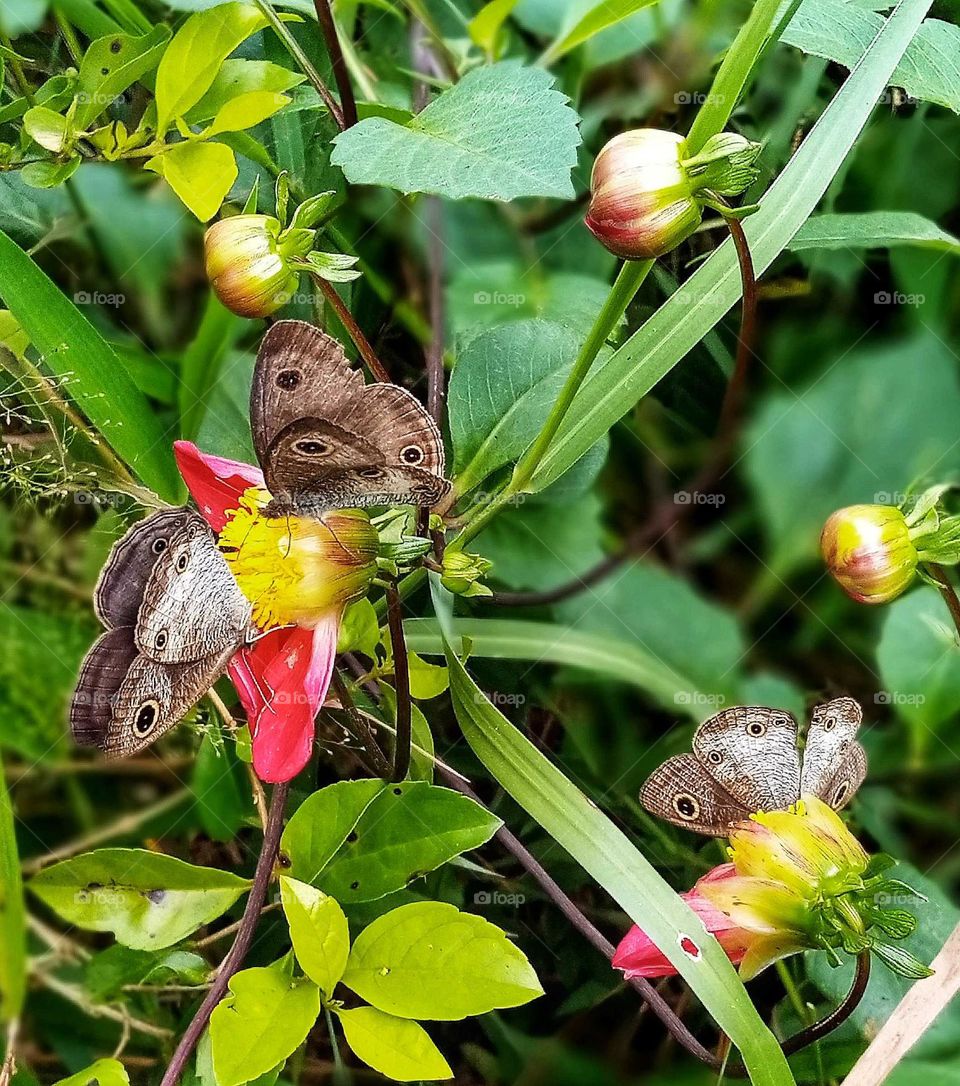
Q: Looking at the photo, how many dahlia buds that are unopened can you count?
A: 3